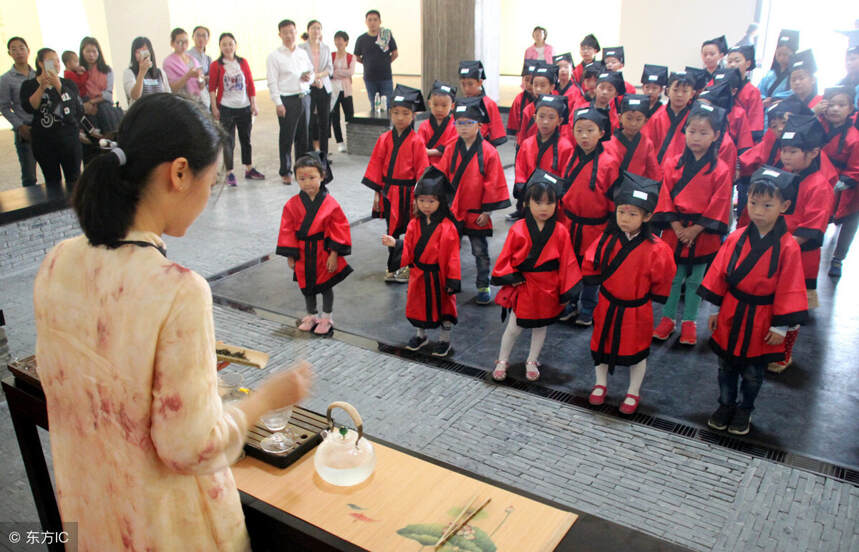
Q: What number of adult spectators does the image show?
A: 12